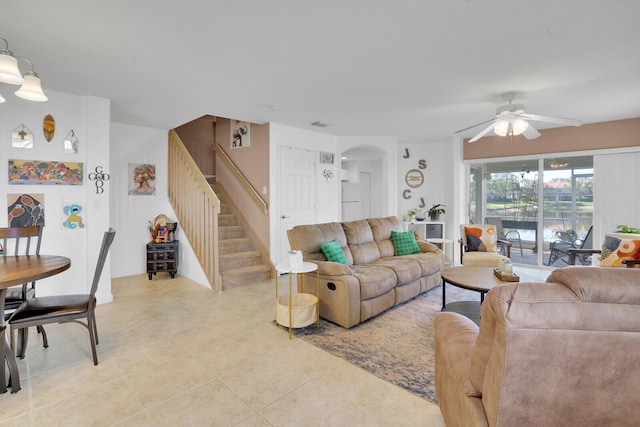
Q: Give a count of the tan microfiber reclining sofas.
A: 2